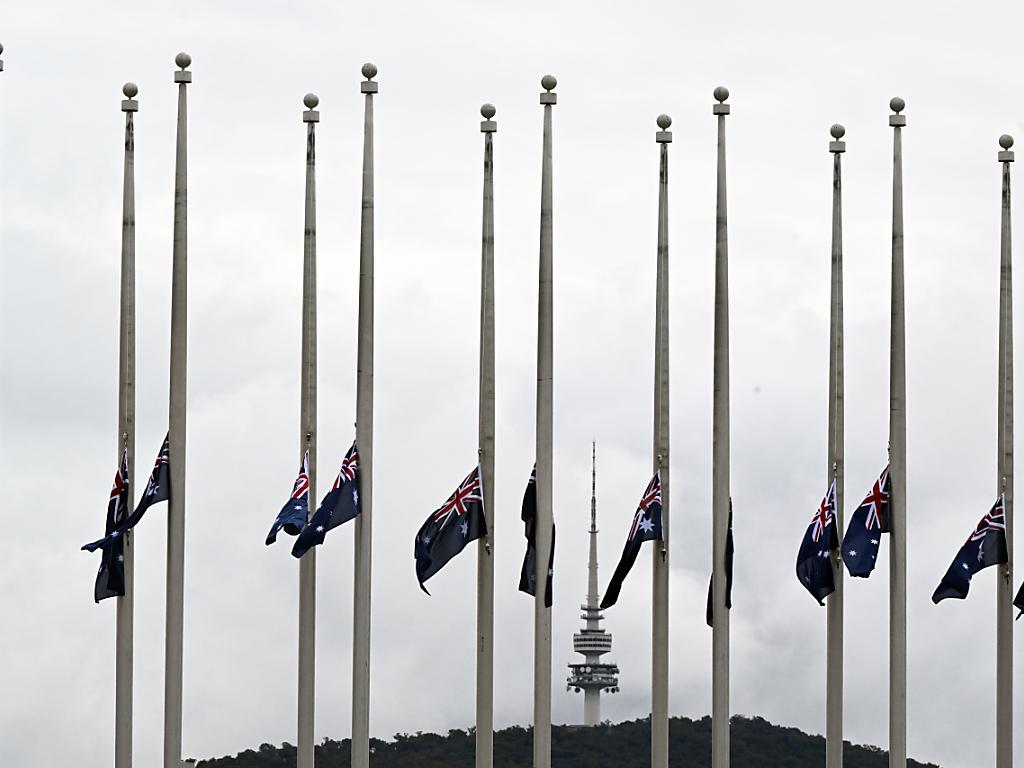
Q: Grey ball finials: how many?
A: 11